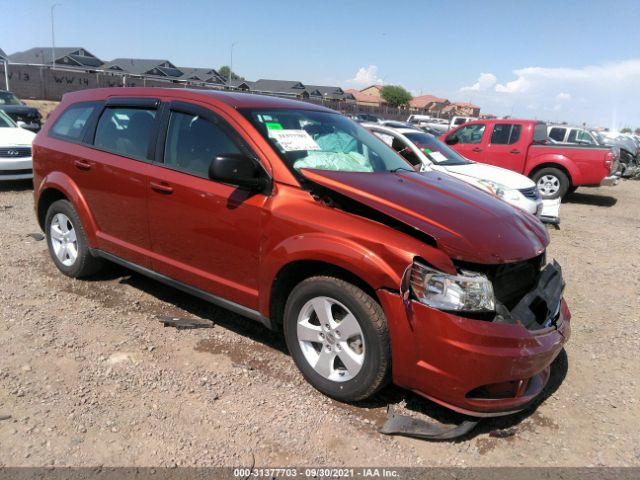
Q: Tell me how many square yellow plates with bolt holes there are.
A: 0